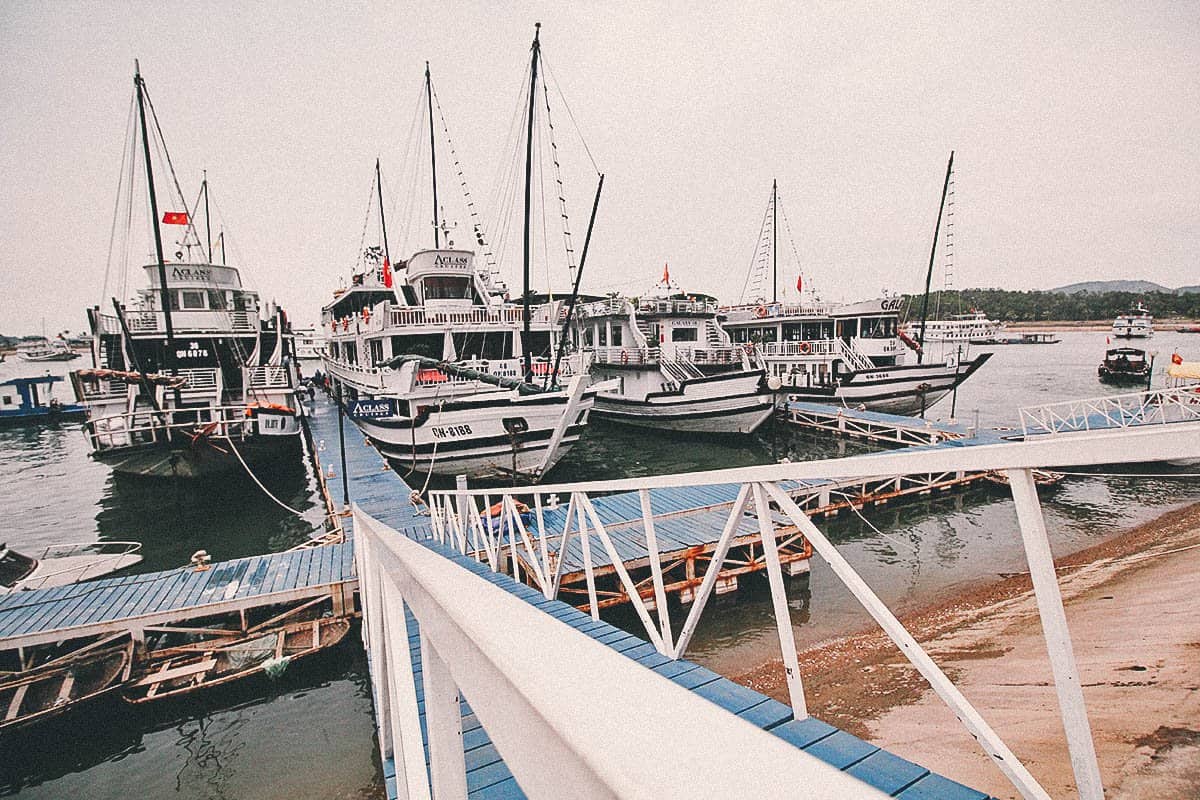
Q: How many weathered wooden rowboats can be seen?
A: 2